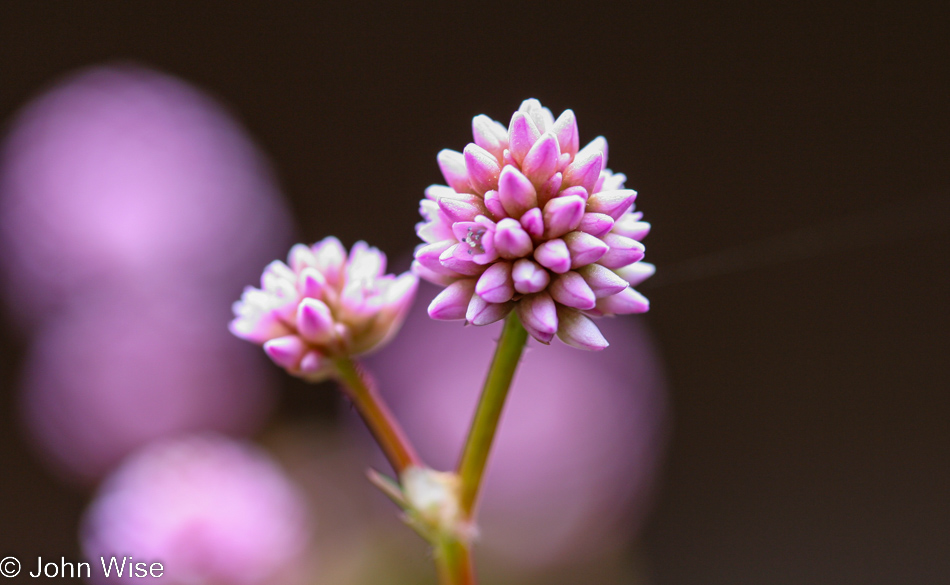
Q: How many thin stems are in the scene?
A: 2